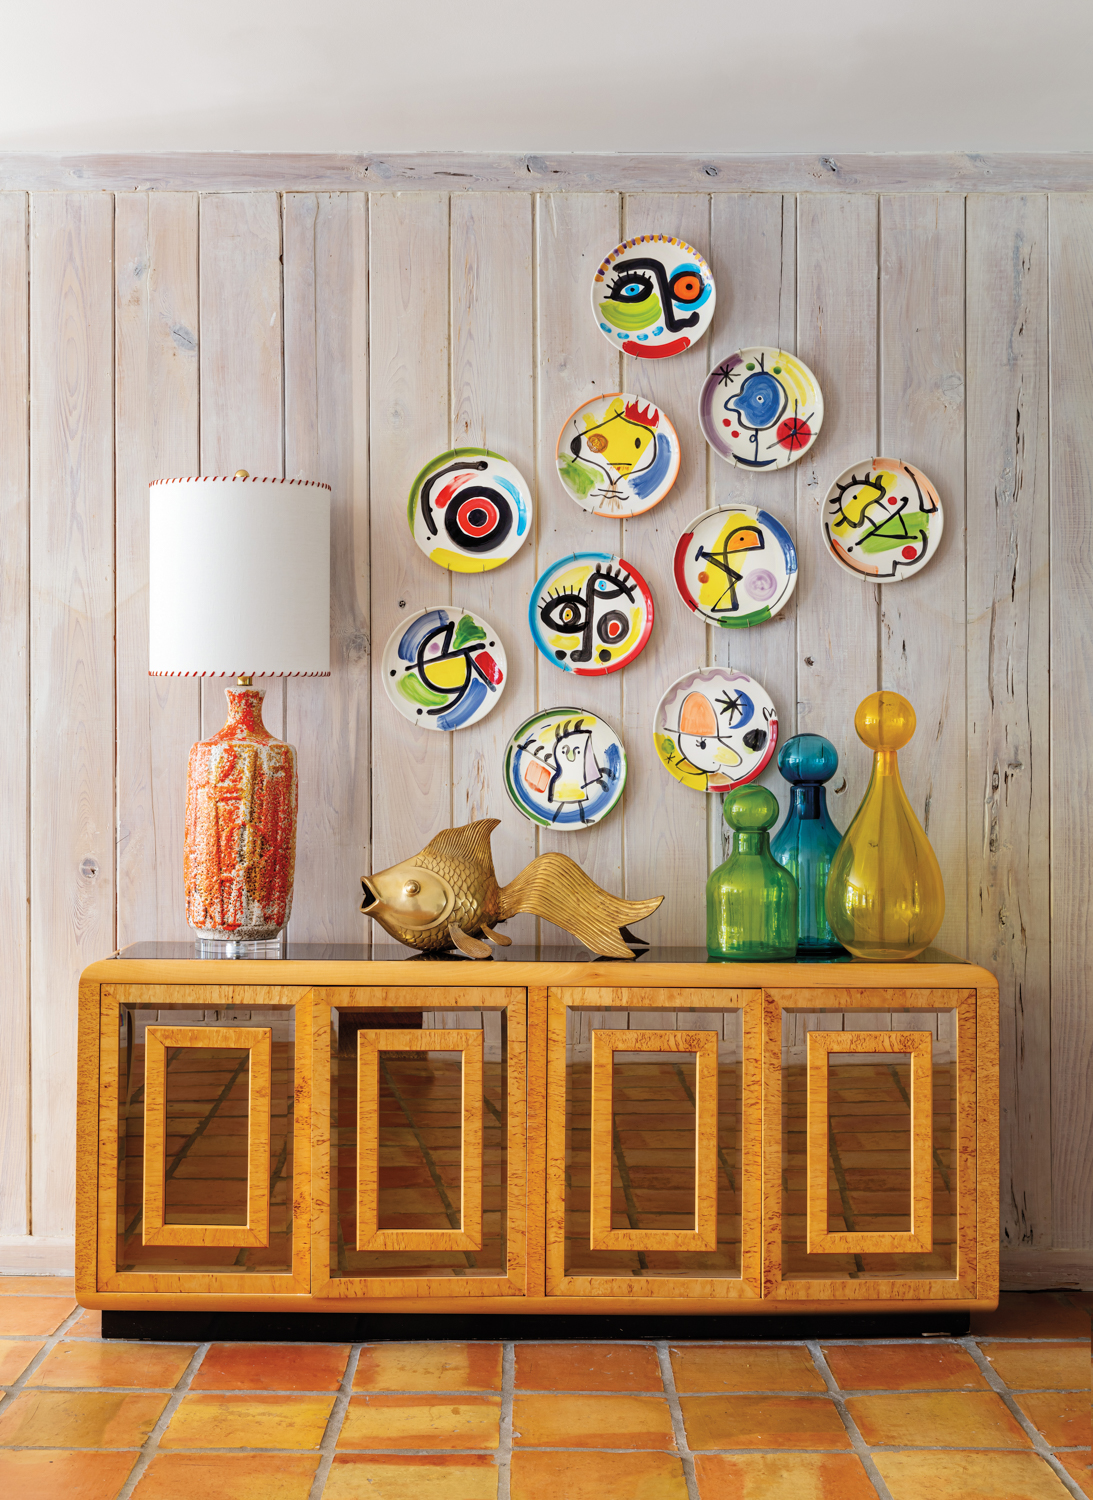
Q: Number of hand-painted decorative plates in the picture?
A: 10